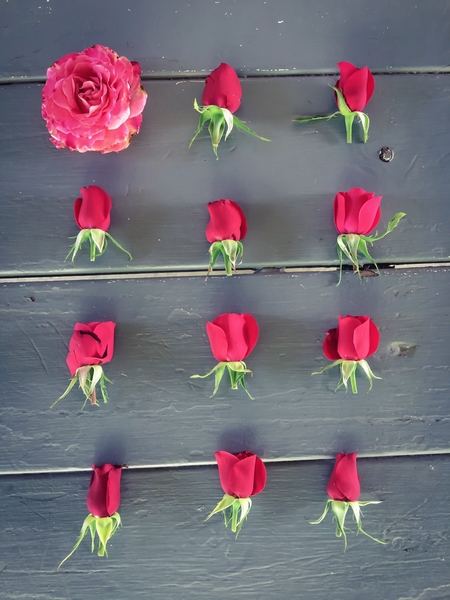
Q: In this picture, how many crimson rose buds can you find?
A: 11